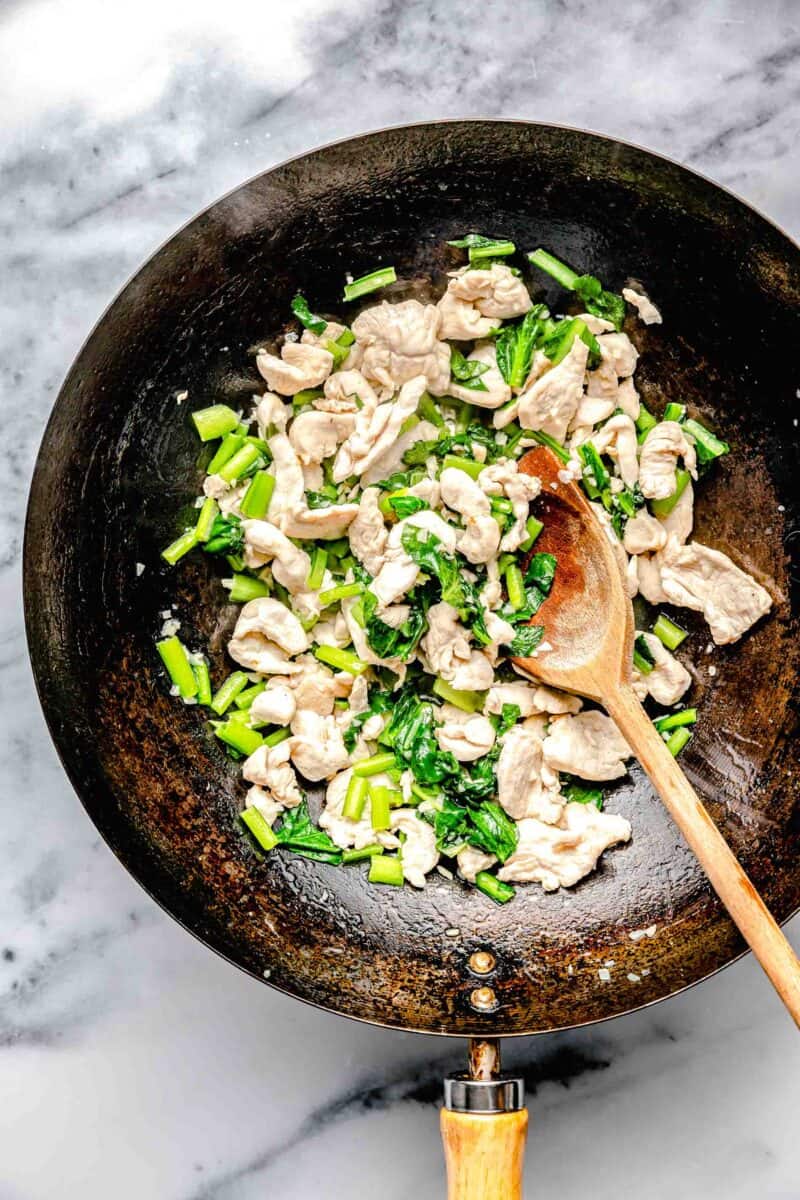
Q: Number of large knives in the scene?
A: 0